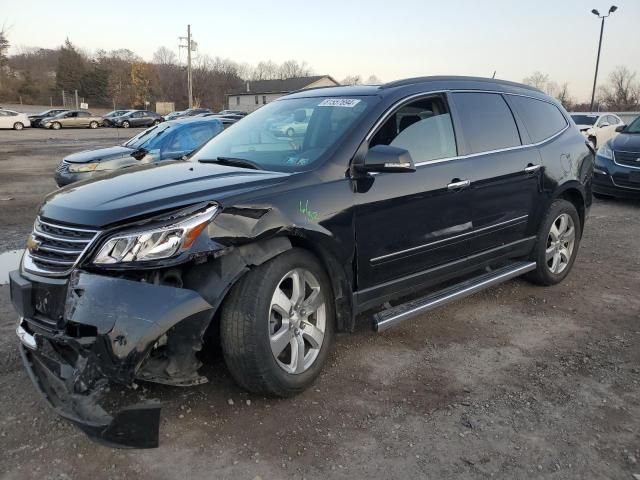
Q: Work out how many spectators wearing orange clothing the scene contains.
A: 0